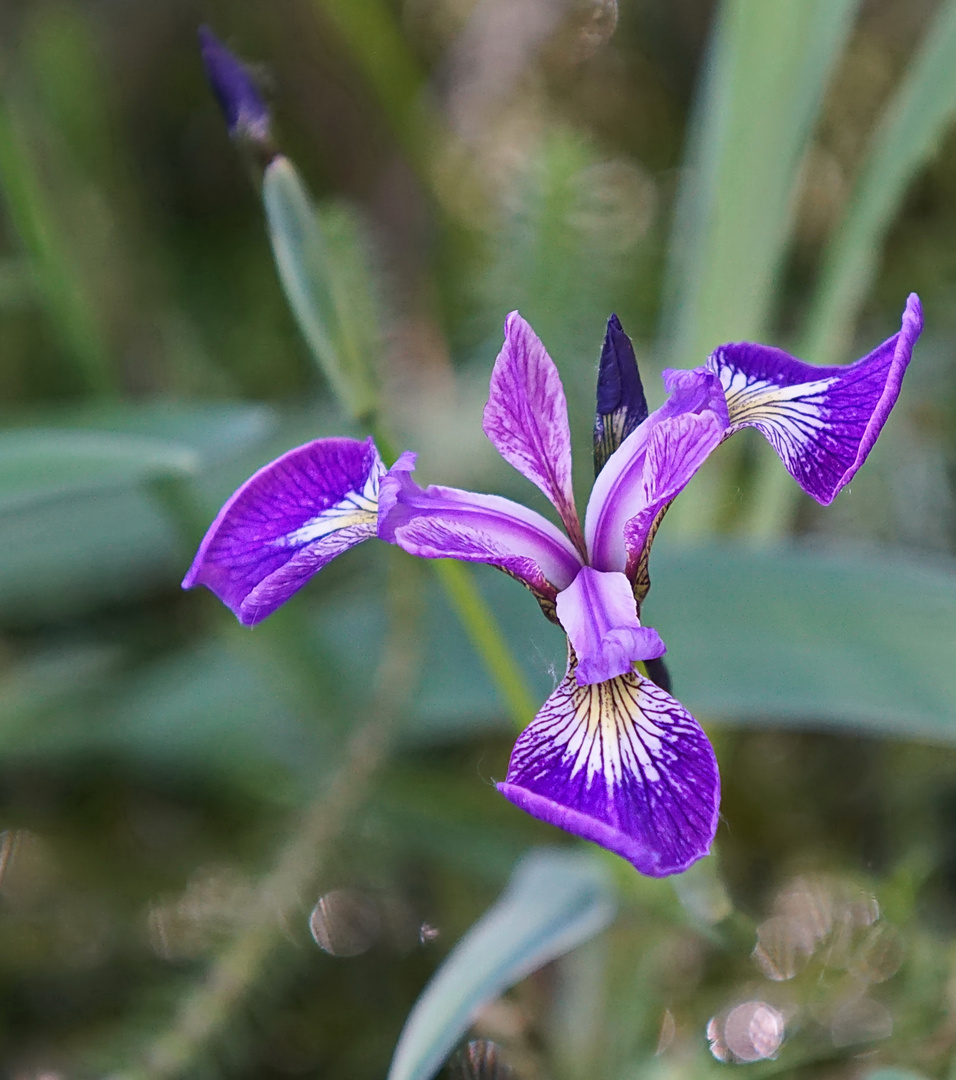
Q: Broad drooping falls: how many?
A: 3